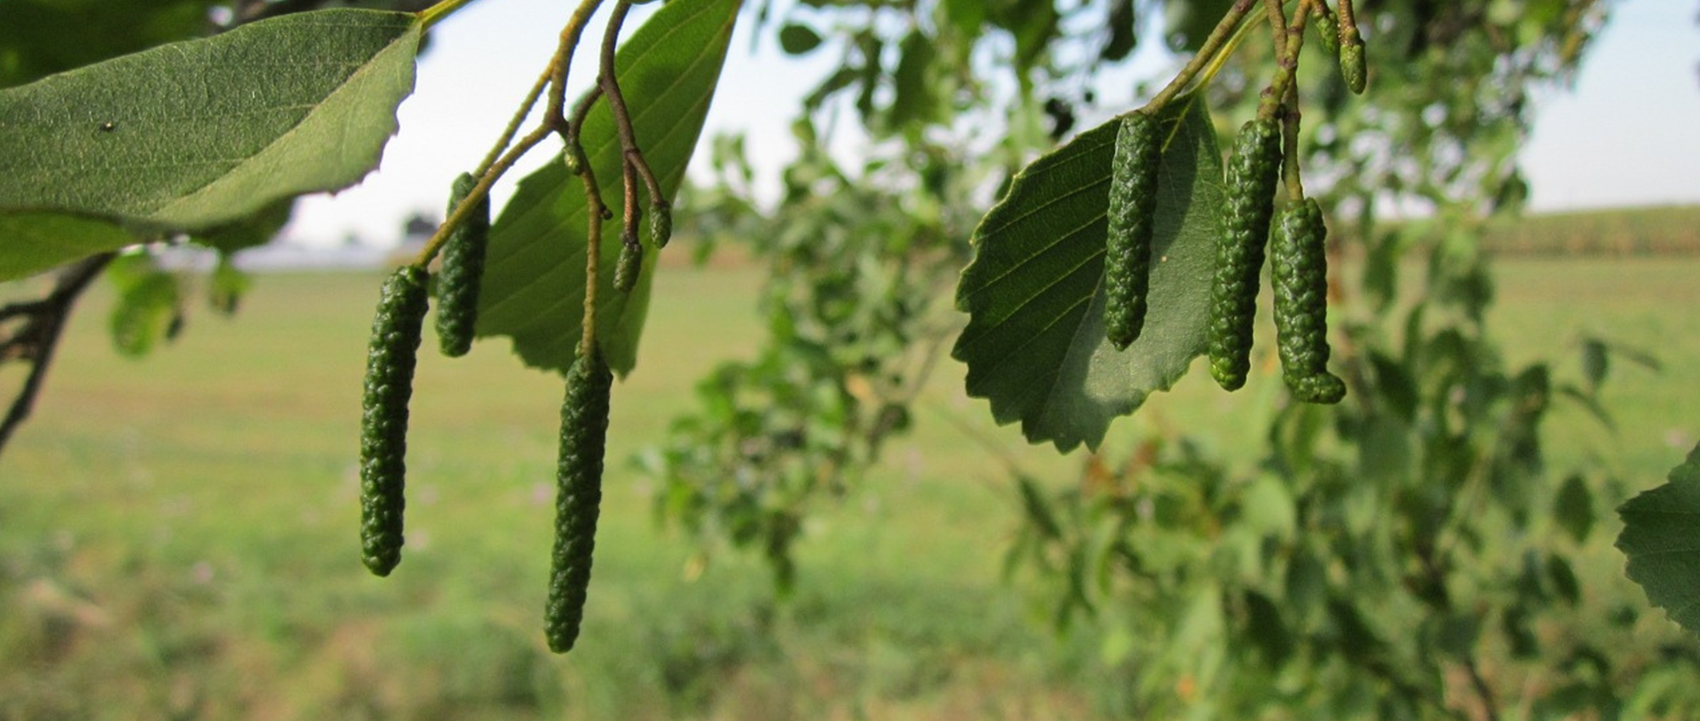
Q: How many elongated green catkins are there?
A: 6